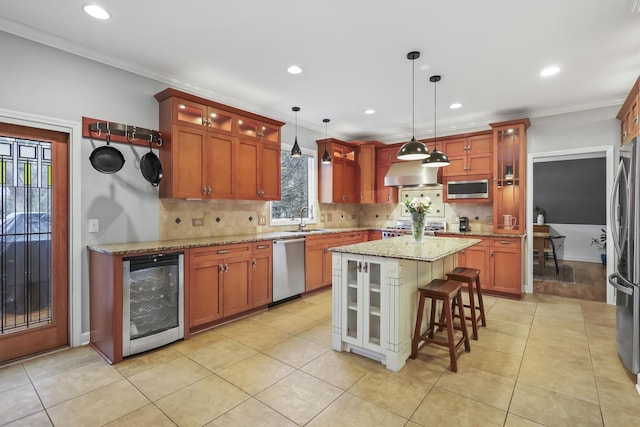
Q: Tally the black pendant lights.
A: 4